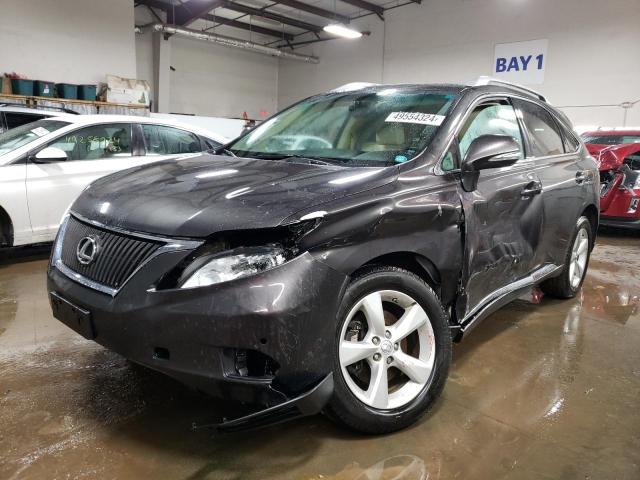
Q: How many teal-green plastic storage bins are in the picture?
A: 4